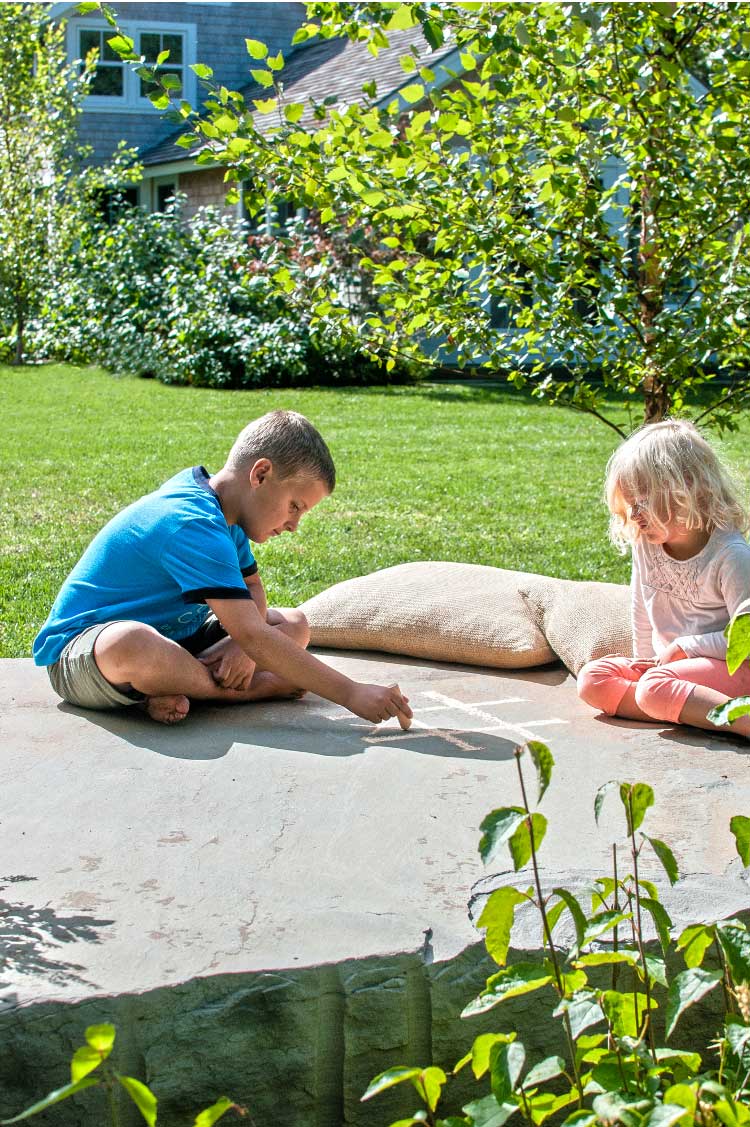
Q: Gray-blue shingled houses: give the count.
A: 1